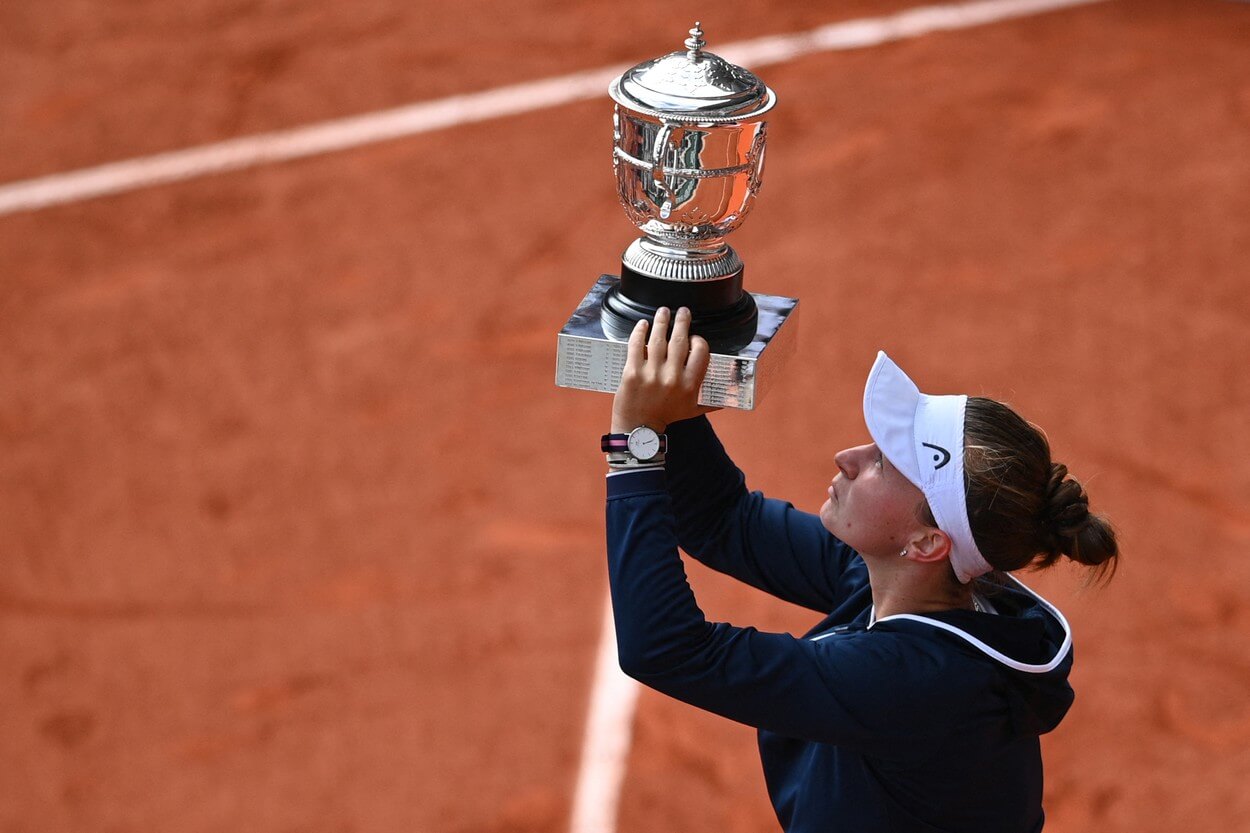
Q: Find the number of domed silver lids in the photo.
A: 1